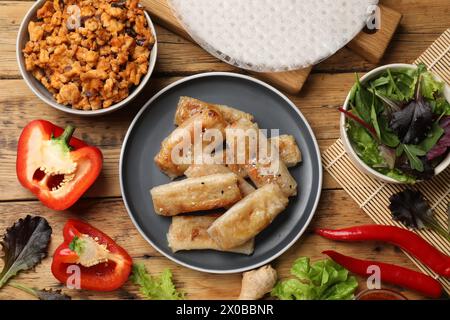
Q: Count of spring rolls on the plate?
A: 8